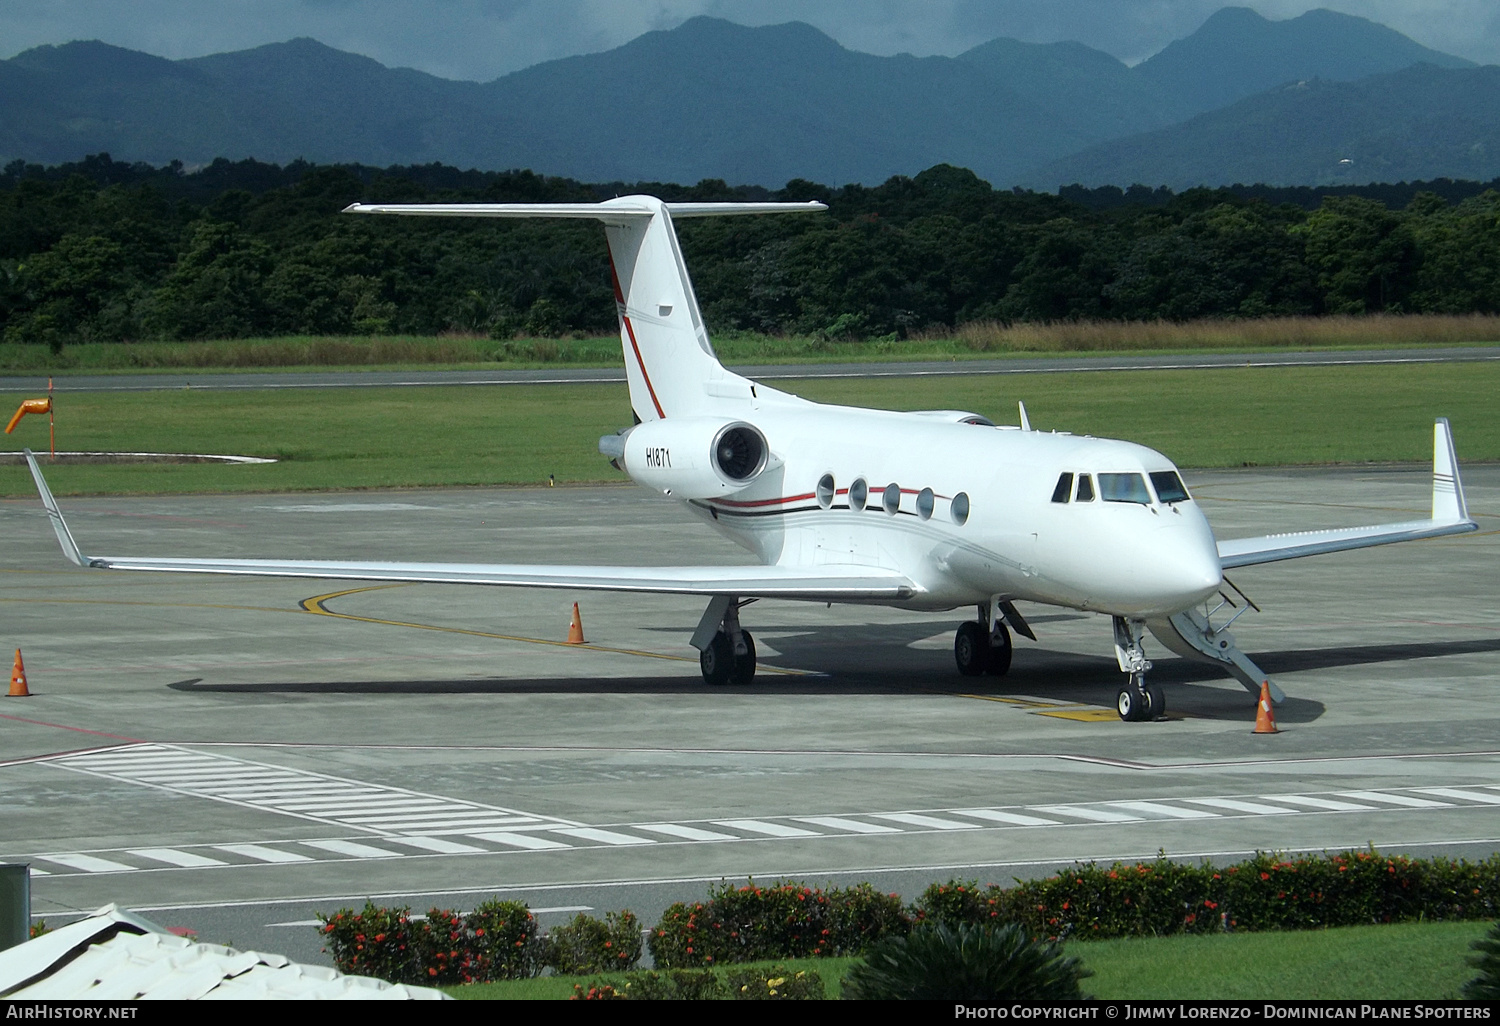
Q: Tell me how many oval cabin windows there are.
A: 5